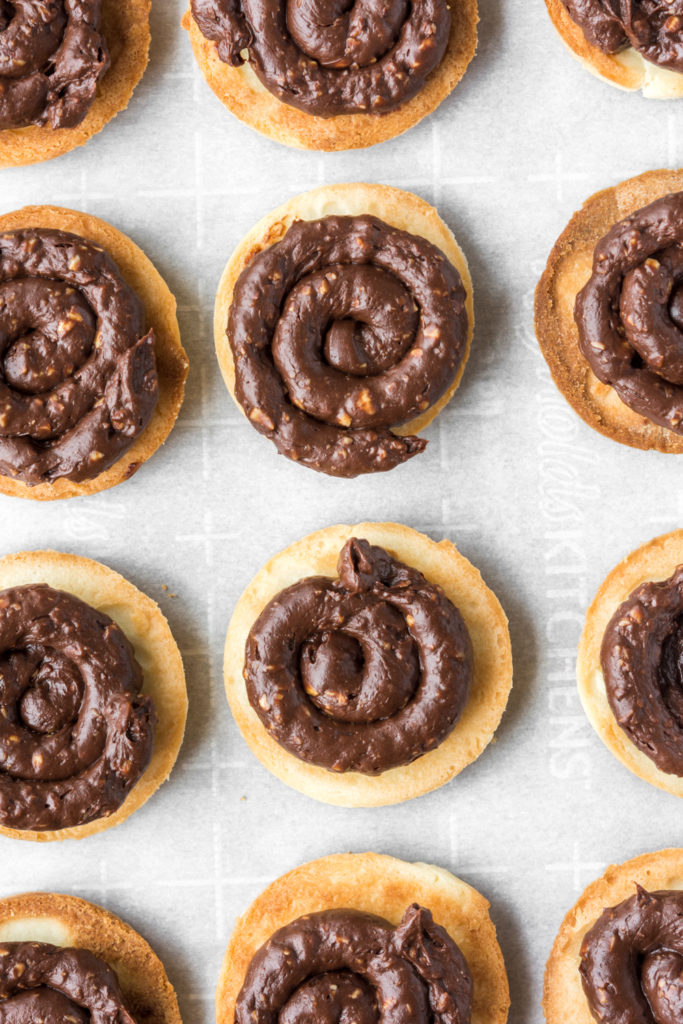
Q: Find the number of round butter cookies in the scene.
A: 12